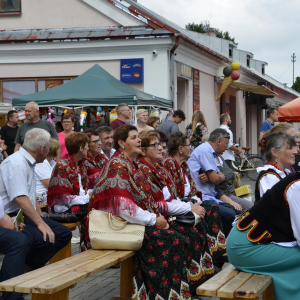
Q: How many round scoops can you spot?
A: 3